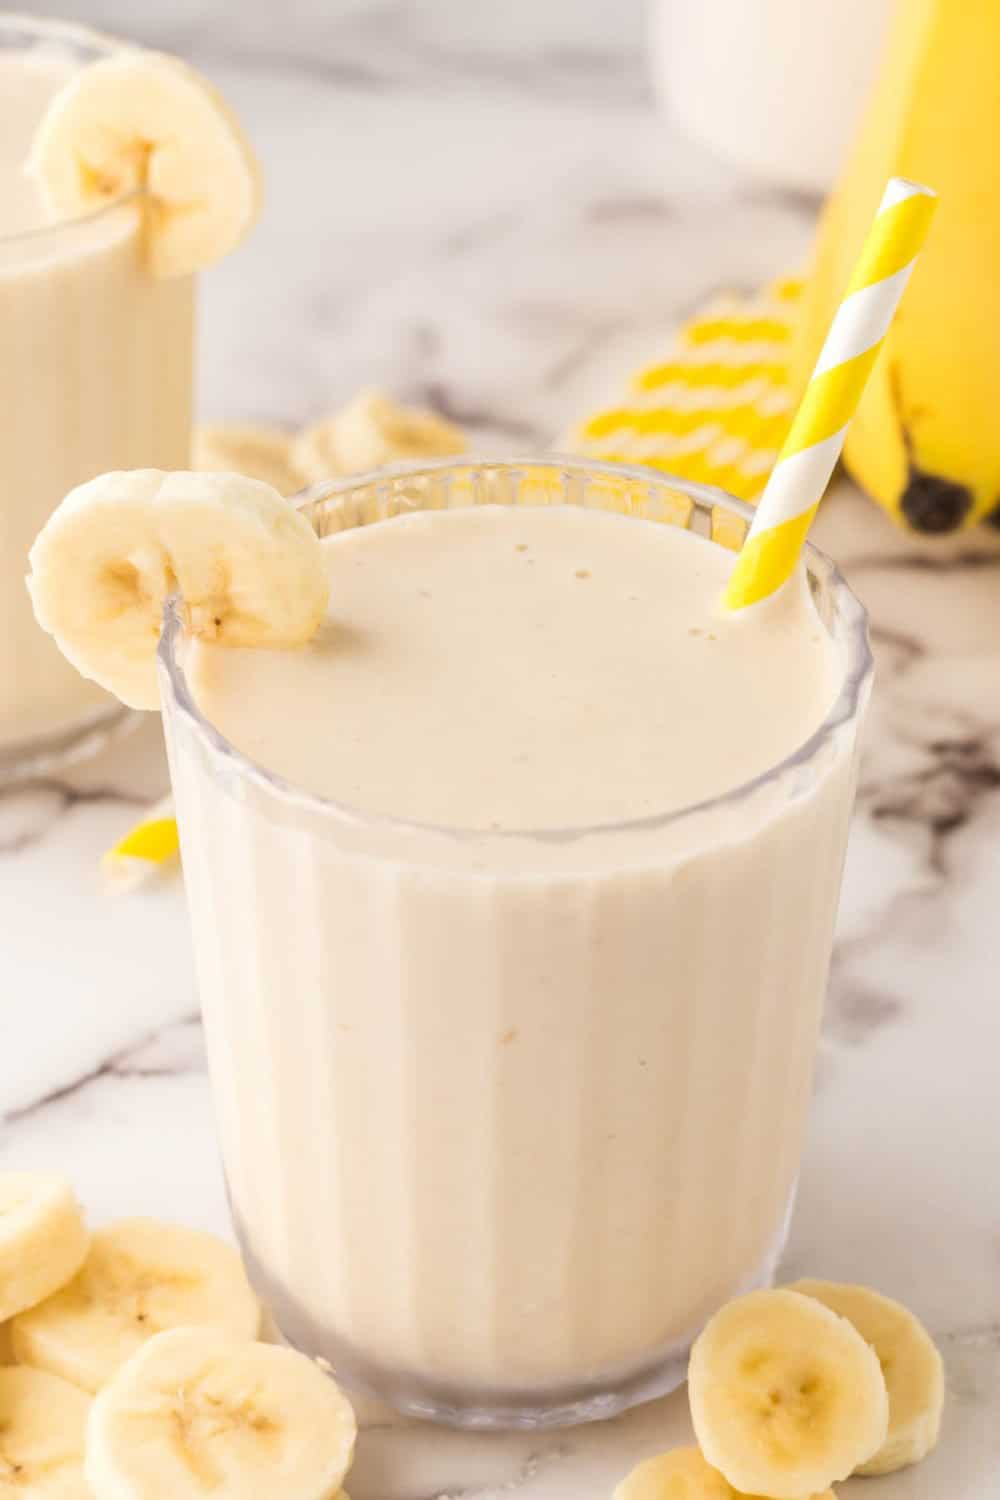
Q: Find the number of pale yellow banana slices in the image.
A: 12